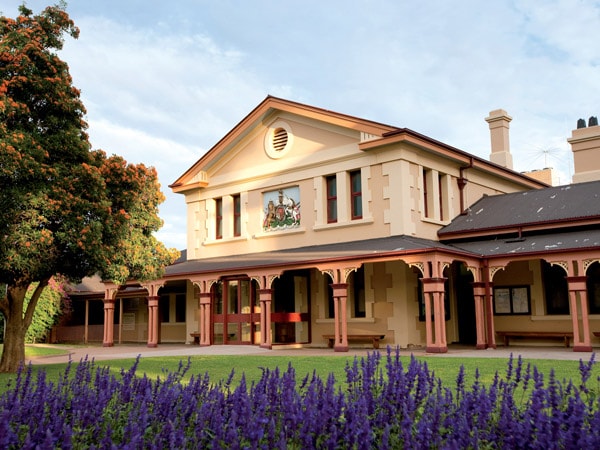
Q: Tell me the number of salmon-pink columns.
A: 8